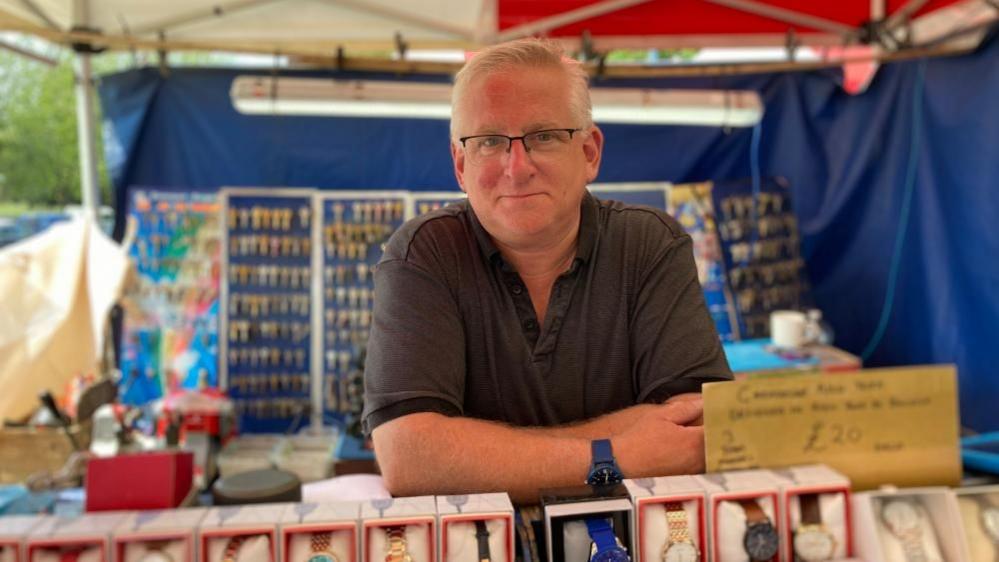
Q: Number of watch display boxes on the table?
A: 13